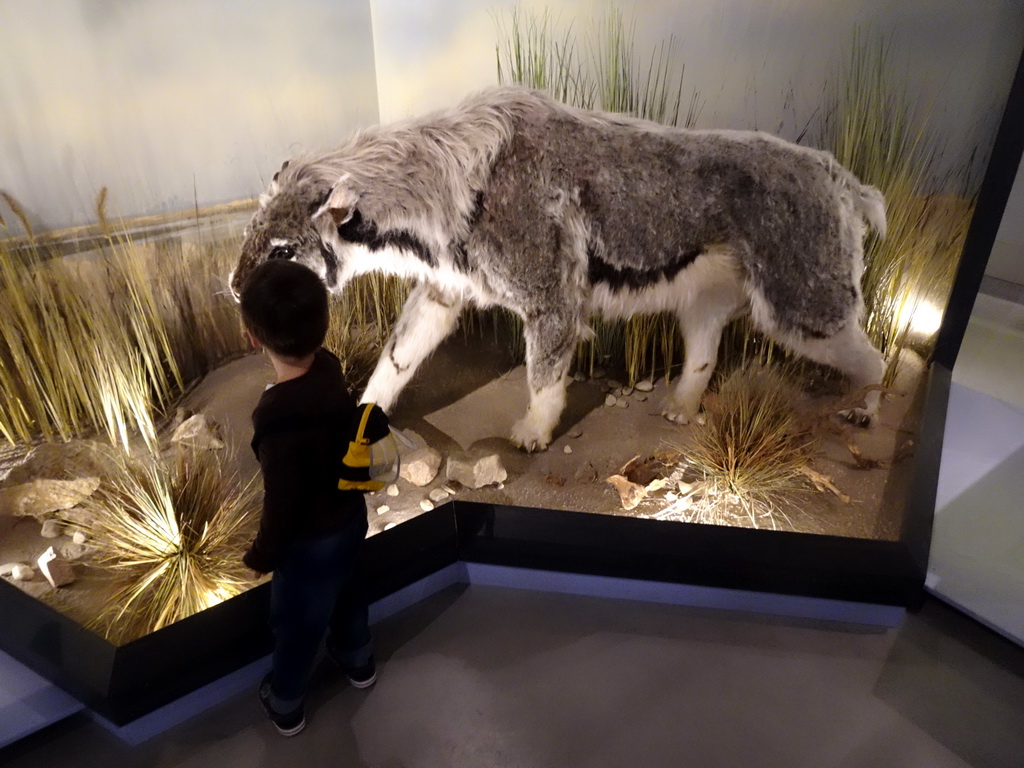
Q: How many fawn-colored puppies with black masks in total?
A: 0